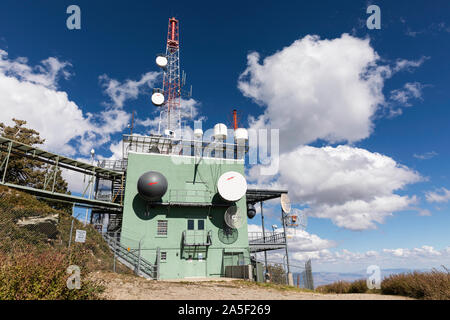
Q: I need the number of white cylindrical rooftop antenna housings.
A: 3